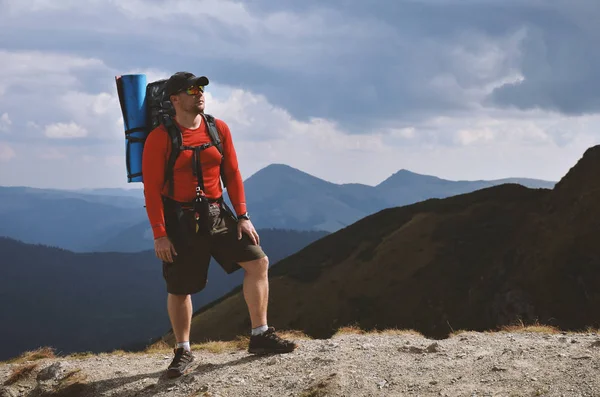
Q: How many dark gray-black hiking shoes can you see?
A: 2